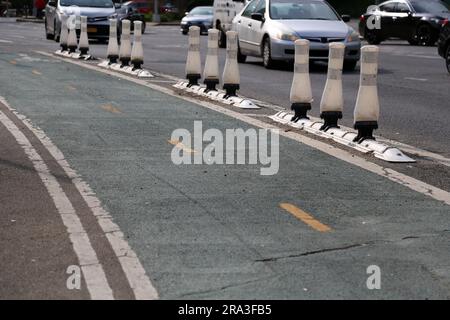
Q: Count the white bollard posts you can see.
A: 12